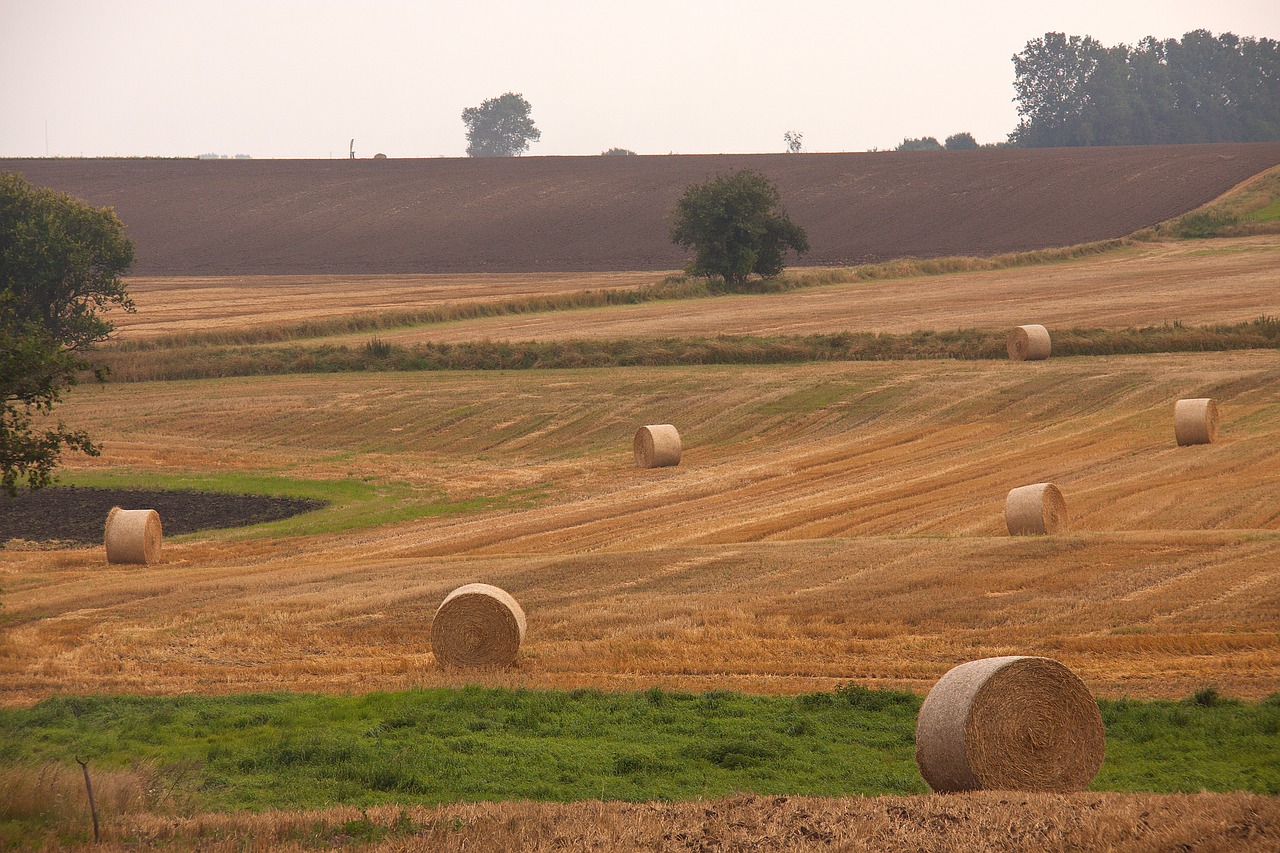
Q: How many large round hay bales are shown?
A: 7